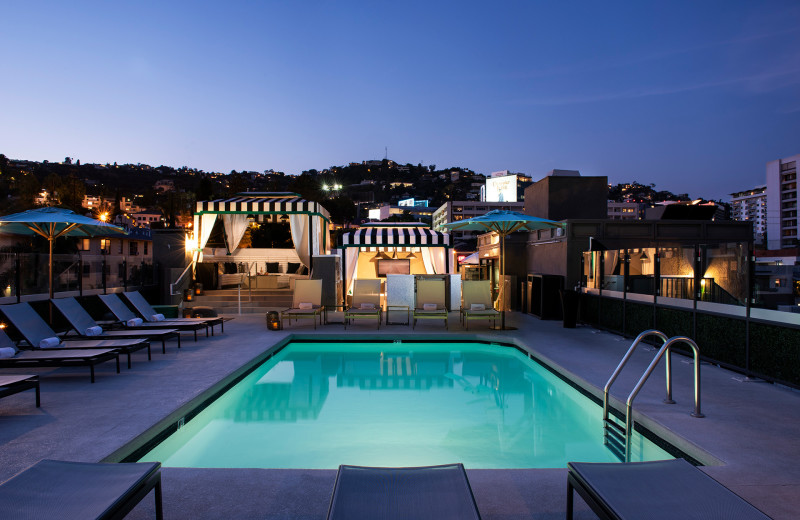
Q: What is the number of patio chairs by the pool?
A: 13